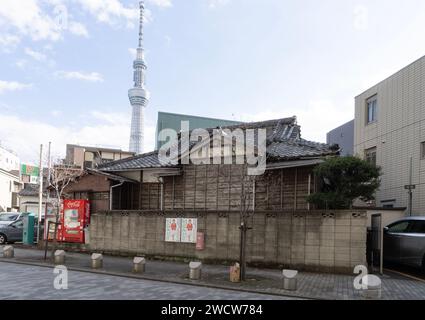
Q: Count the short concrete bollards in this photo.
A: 7